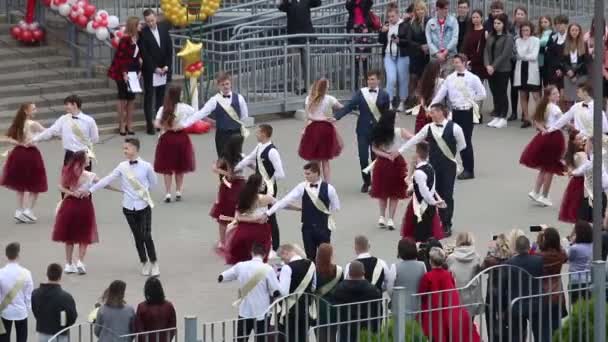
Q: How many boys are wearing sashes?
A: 15